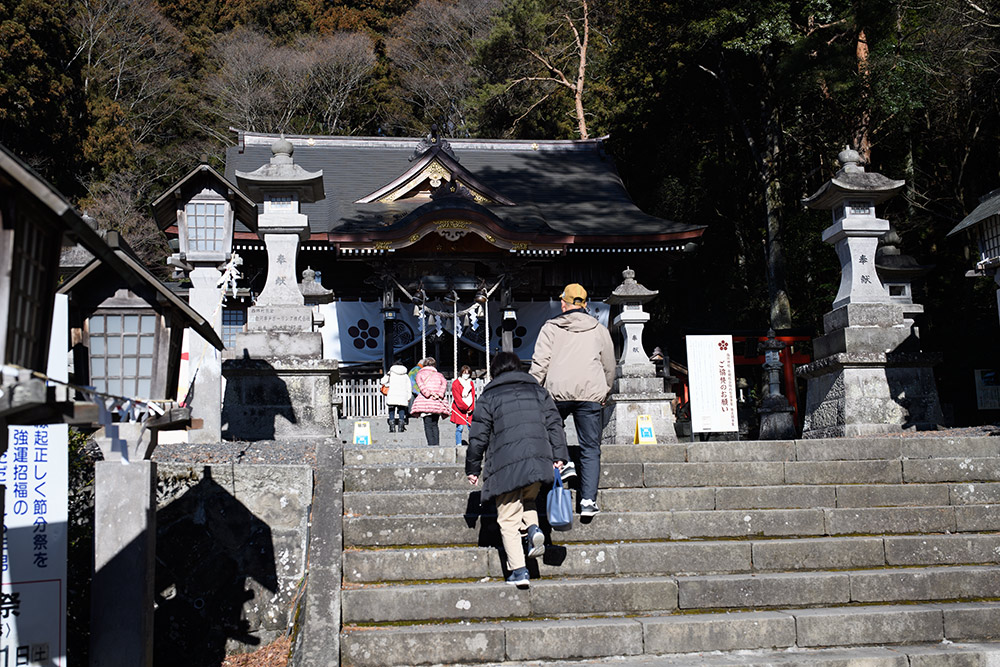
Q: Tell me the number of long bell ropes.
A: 3